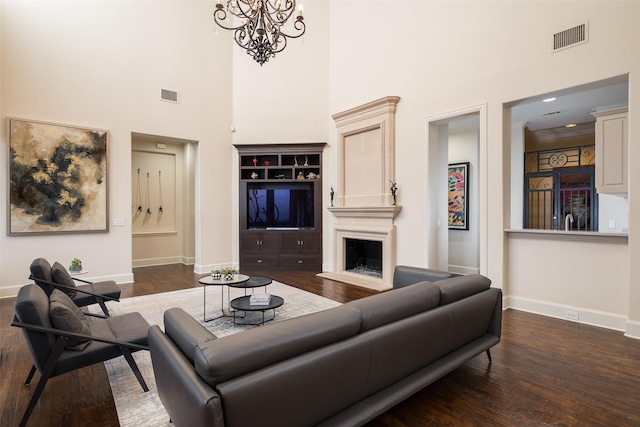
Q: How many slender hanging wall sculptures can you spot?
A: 3